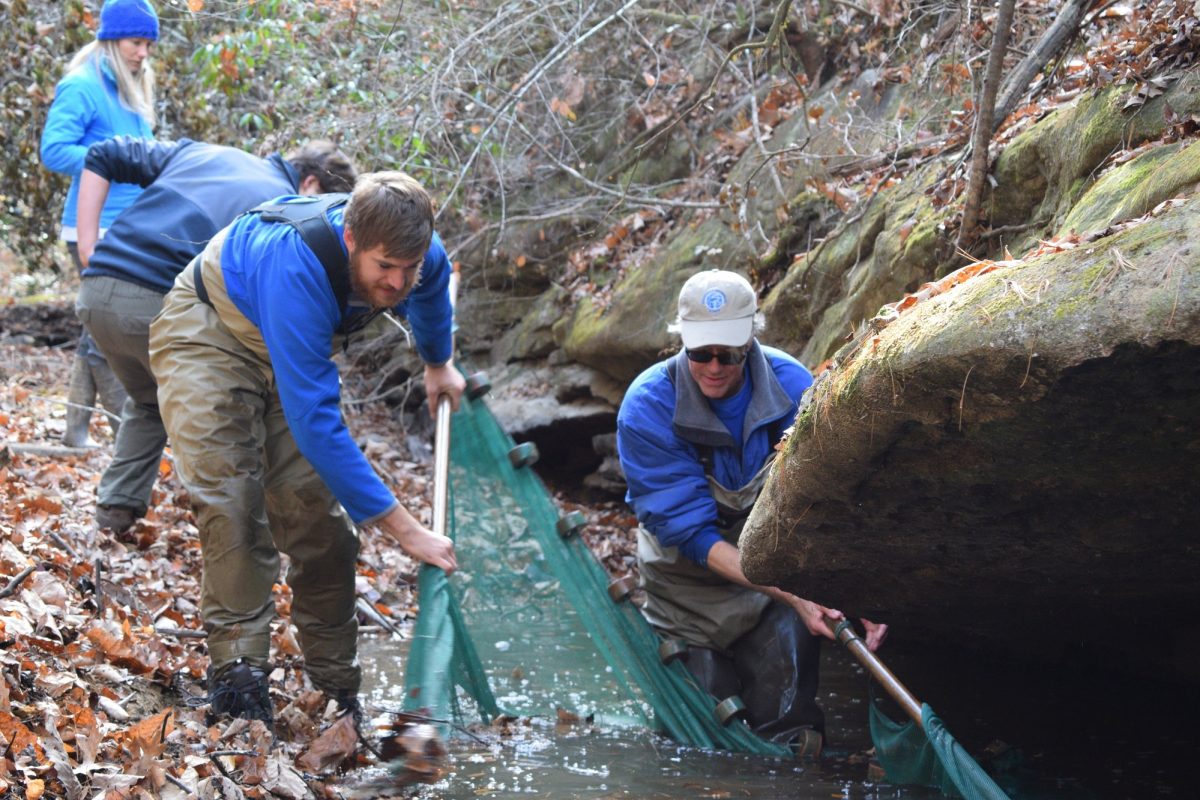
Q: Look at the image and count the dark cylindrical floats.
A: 7